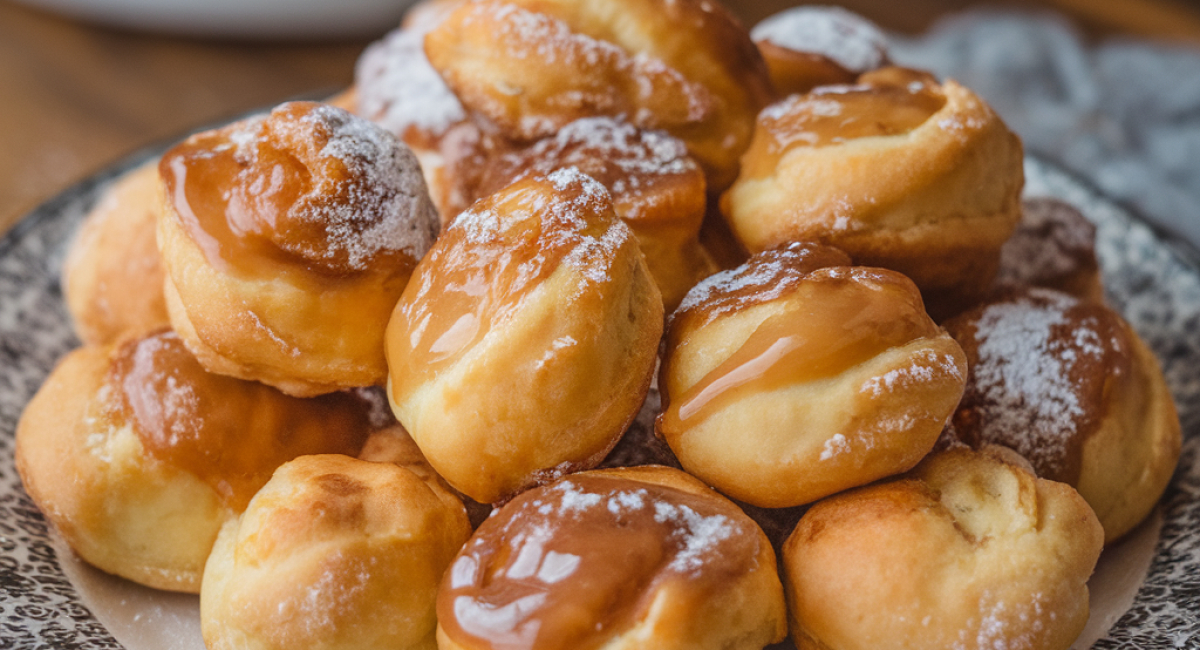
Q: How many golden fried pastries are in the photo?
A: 15